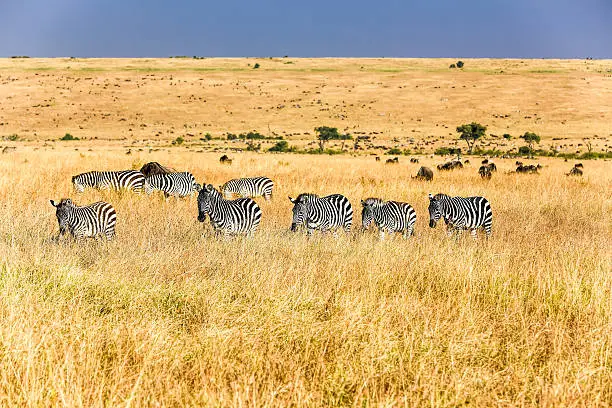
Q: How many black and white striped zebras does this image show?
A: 8